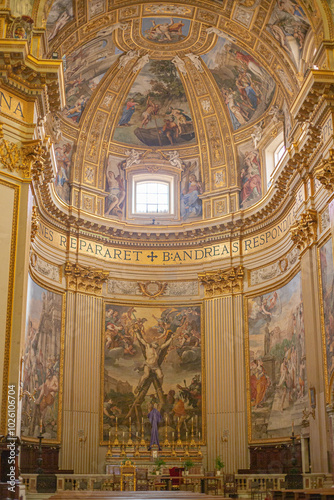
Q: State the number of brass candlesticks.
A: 12